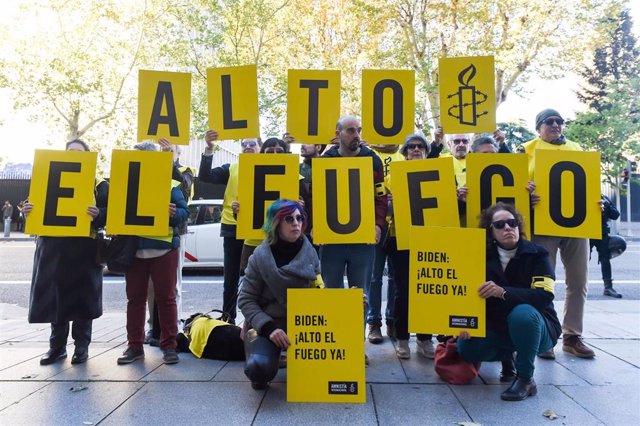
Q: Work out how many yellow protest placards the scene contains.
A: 14